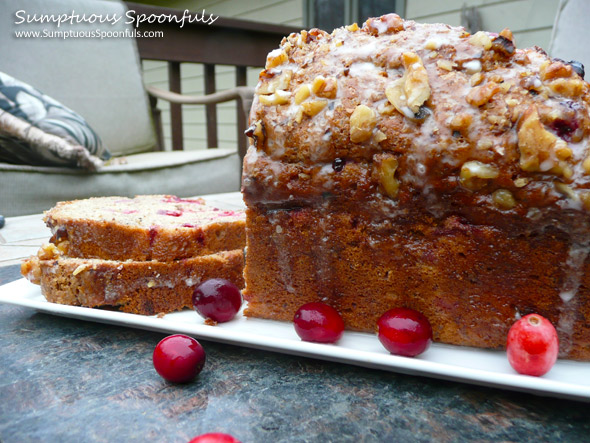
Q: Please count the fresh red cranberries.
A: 6